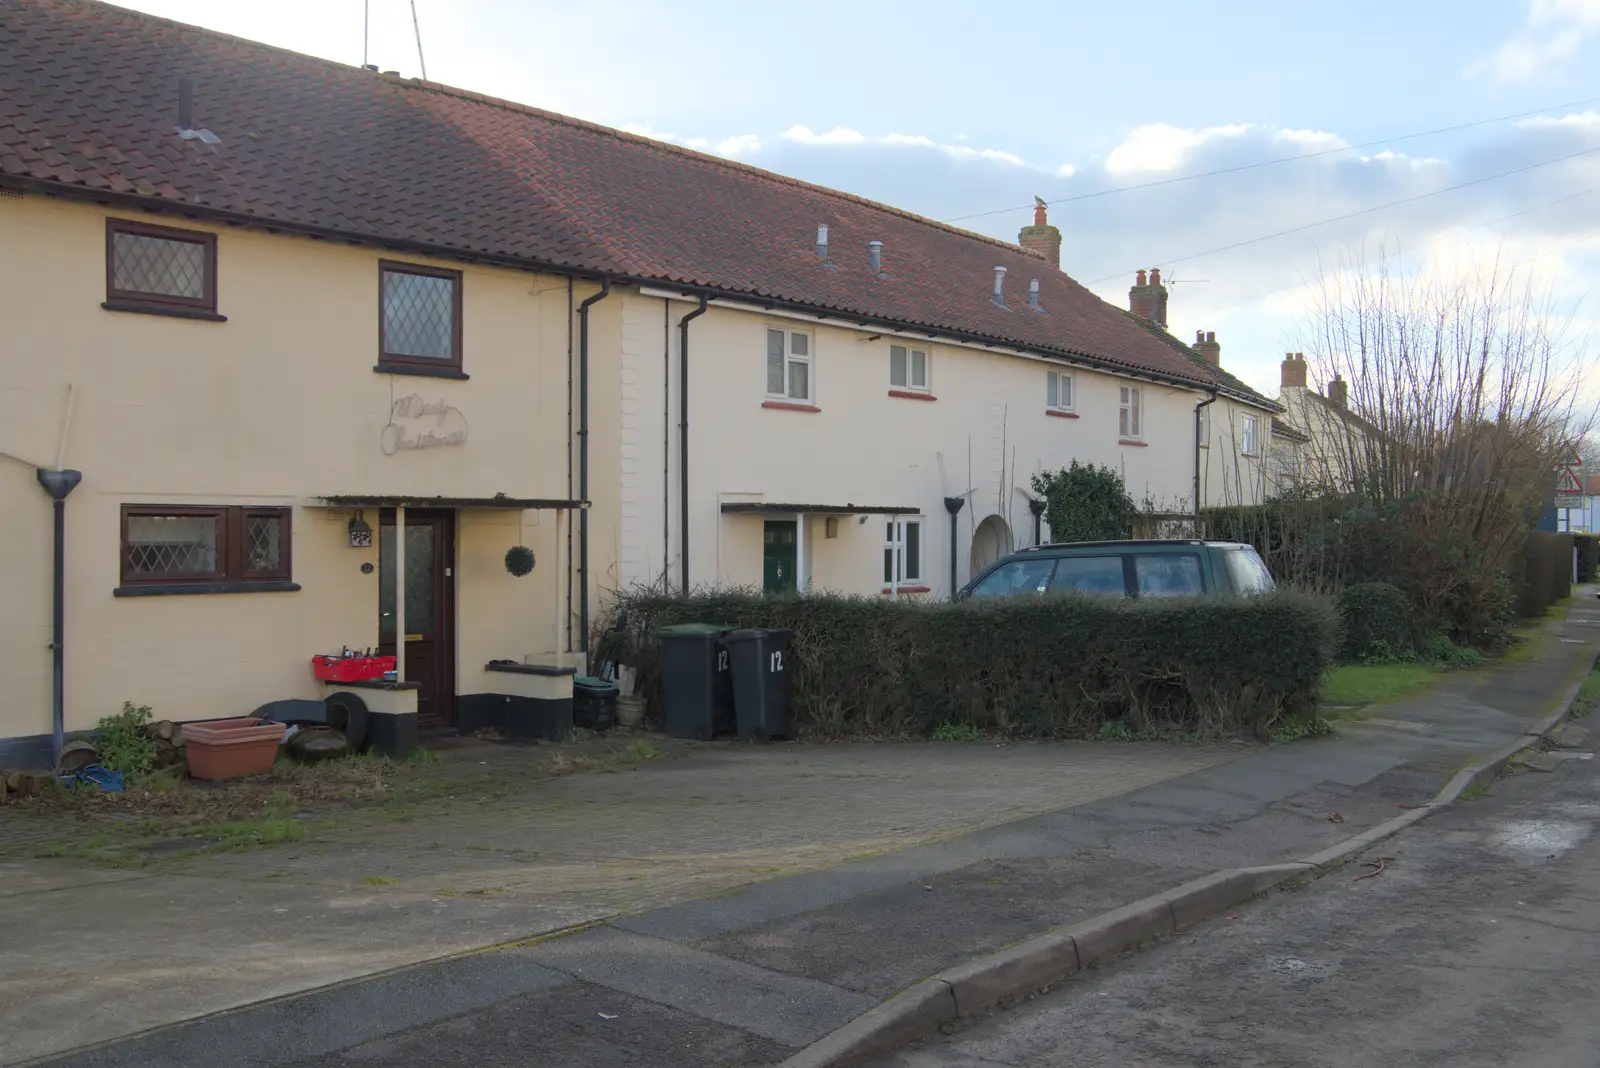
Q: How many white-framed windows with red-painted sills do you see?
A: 5